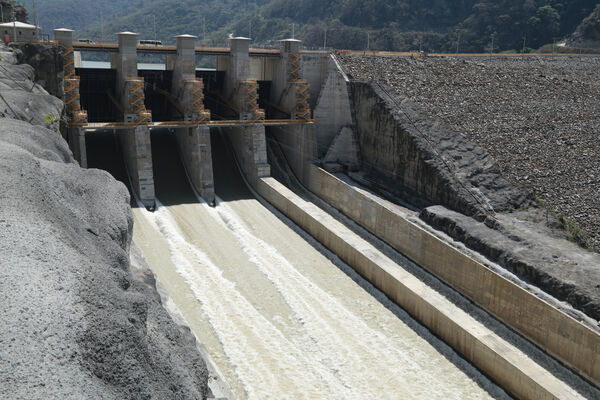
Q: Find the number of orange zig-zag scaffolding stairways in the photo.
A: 5